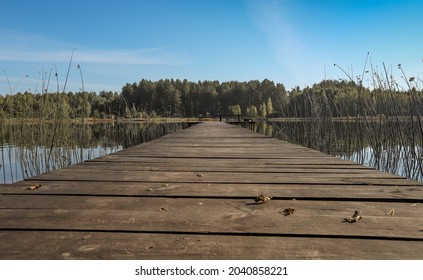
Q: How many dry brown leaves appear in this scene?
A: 4